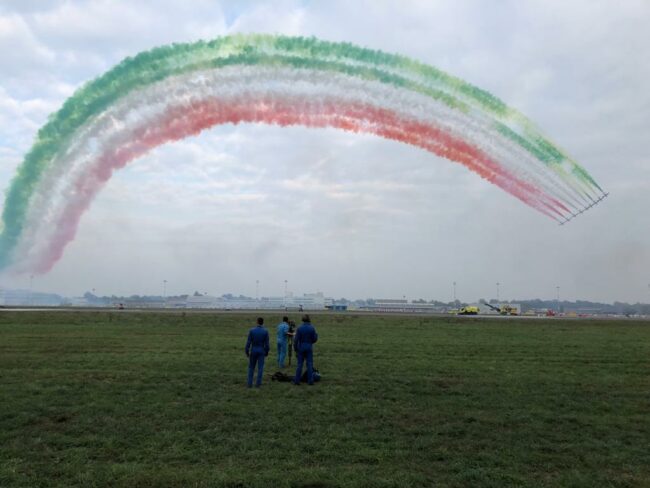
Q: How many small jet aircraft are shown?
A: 9